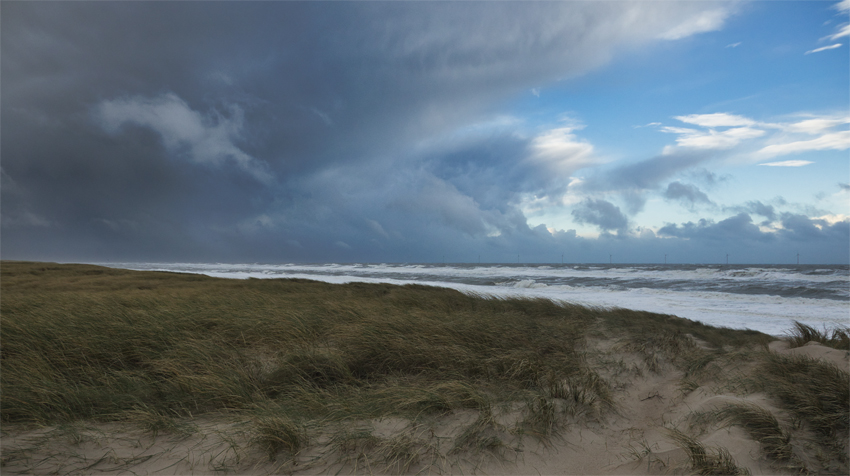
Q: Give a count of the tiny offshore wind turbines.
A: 8